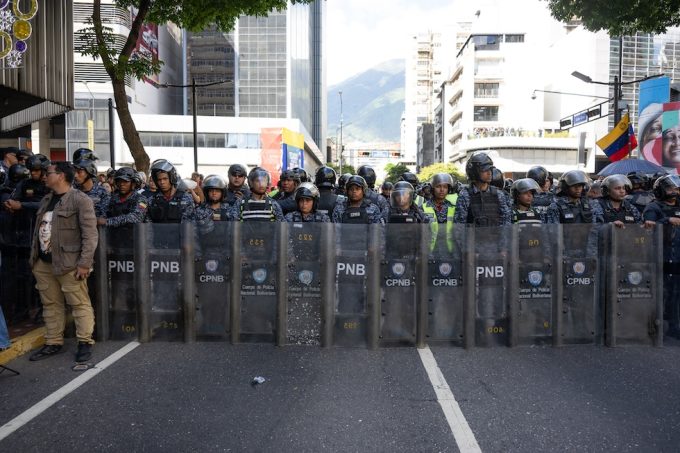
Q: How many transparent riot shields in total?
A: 12